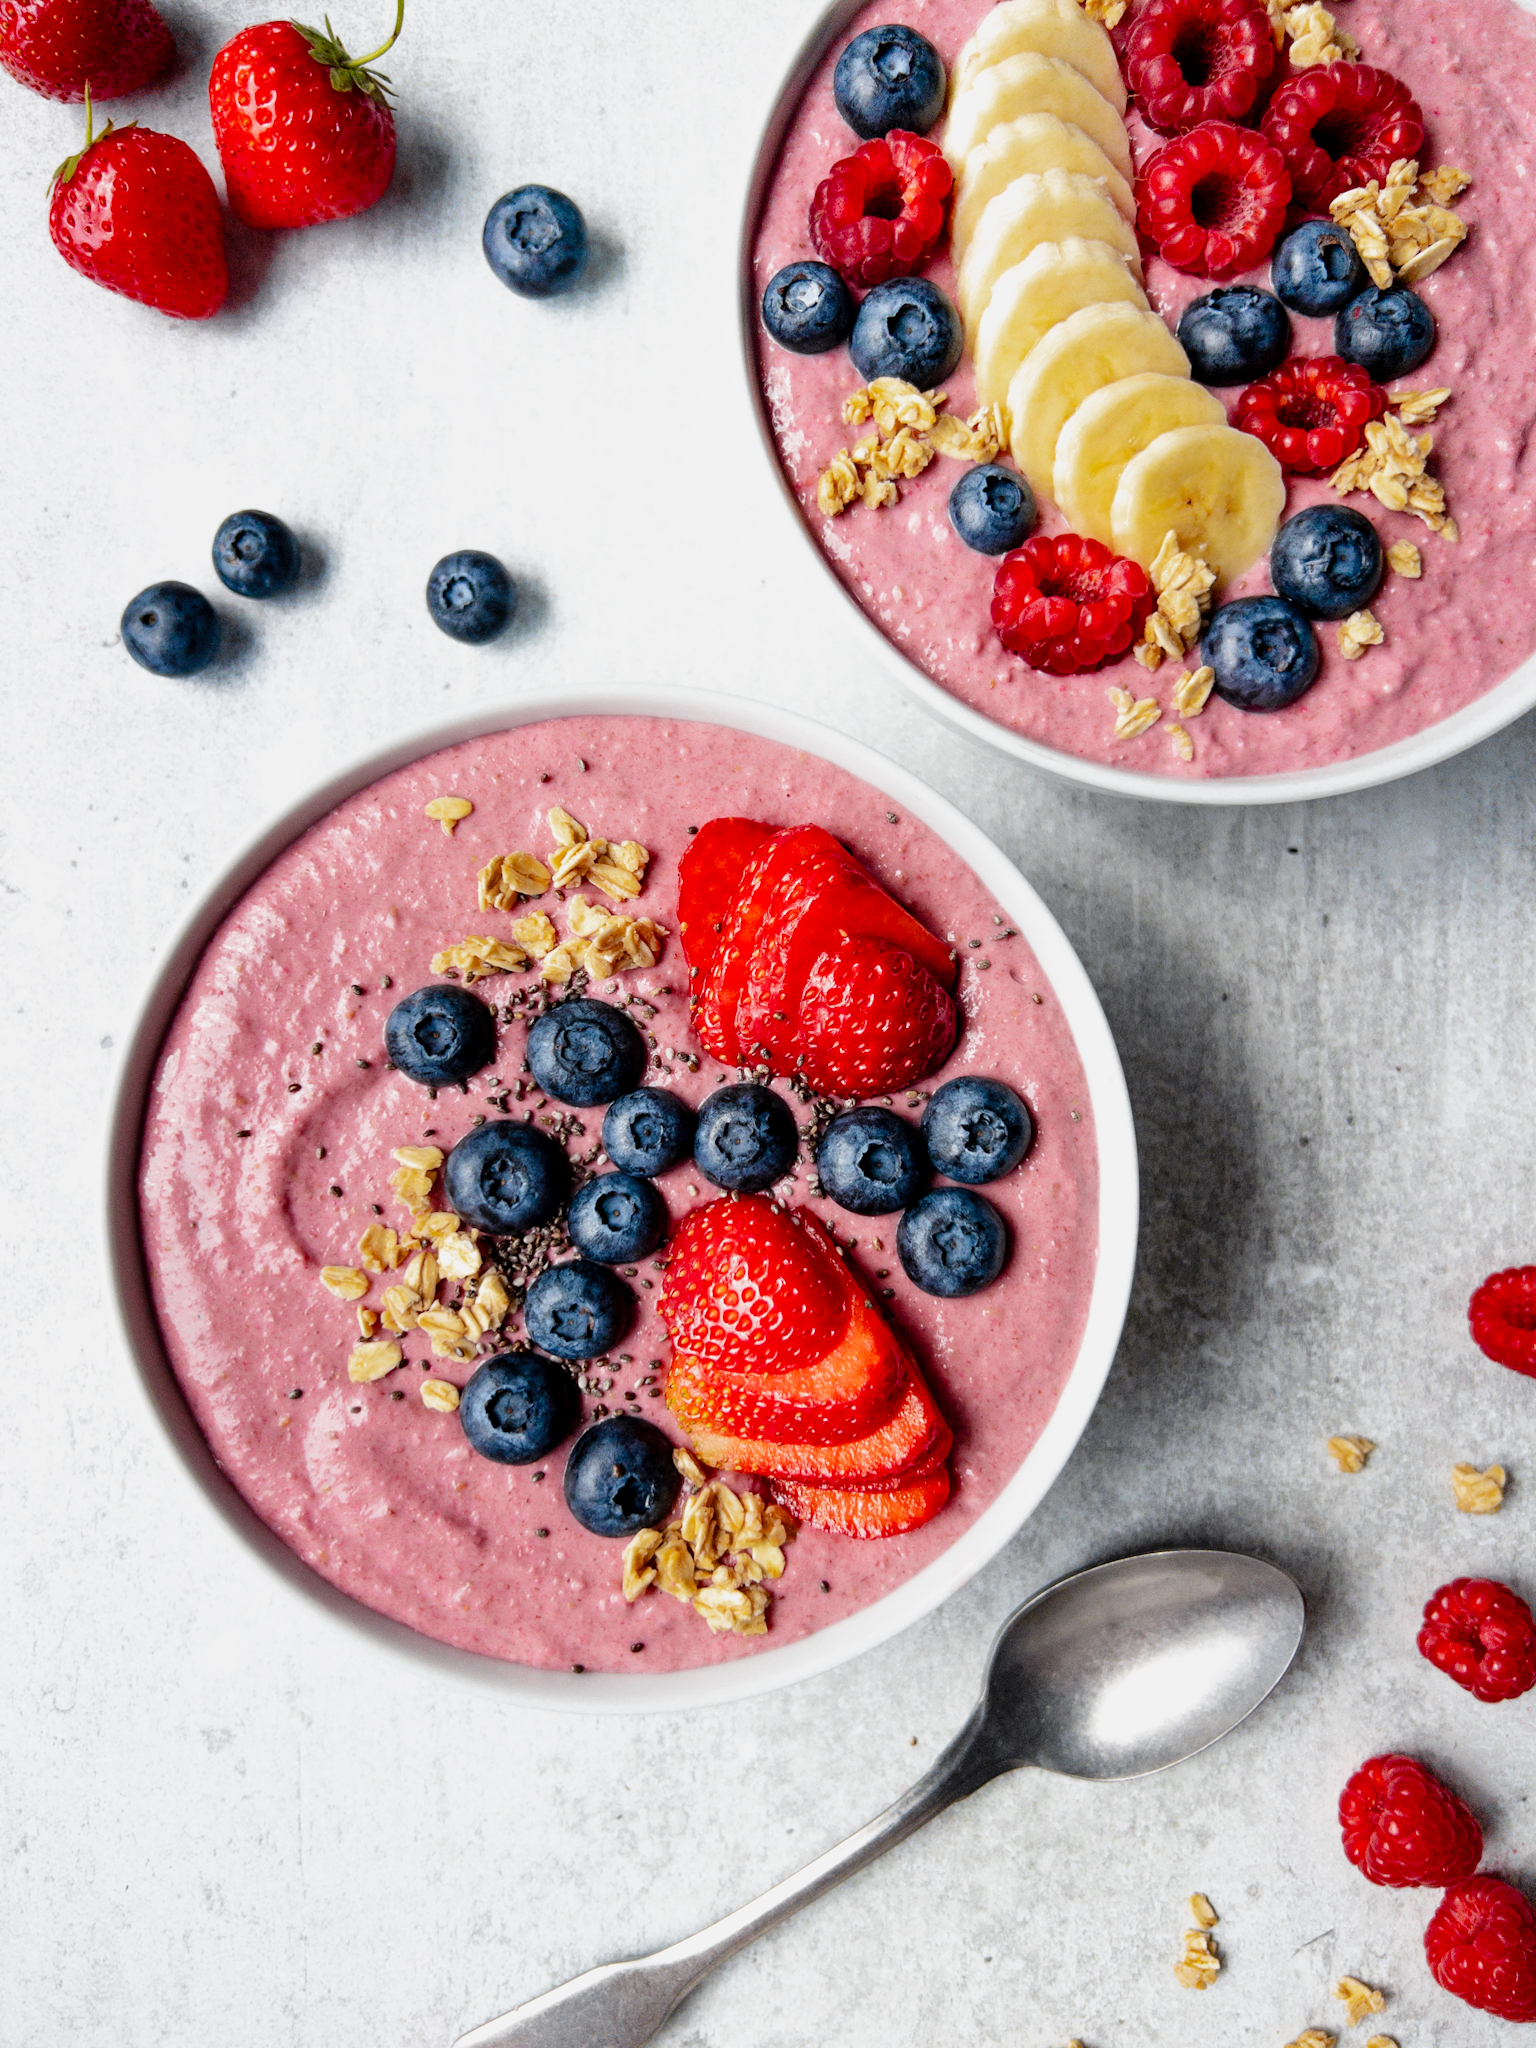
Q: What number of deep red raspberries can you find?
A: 10